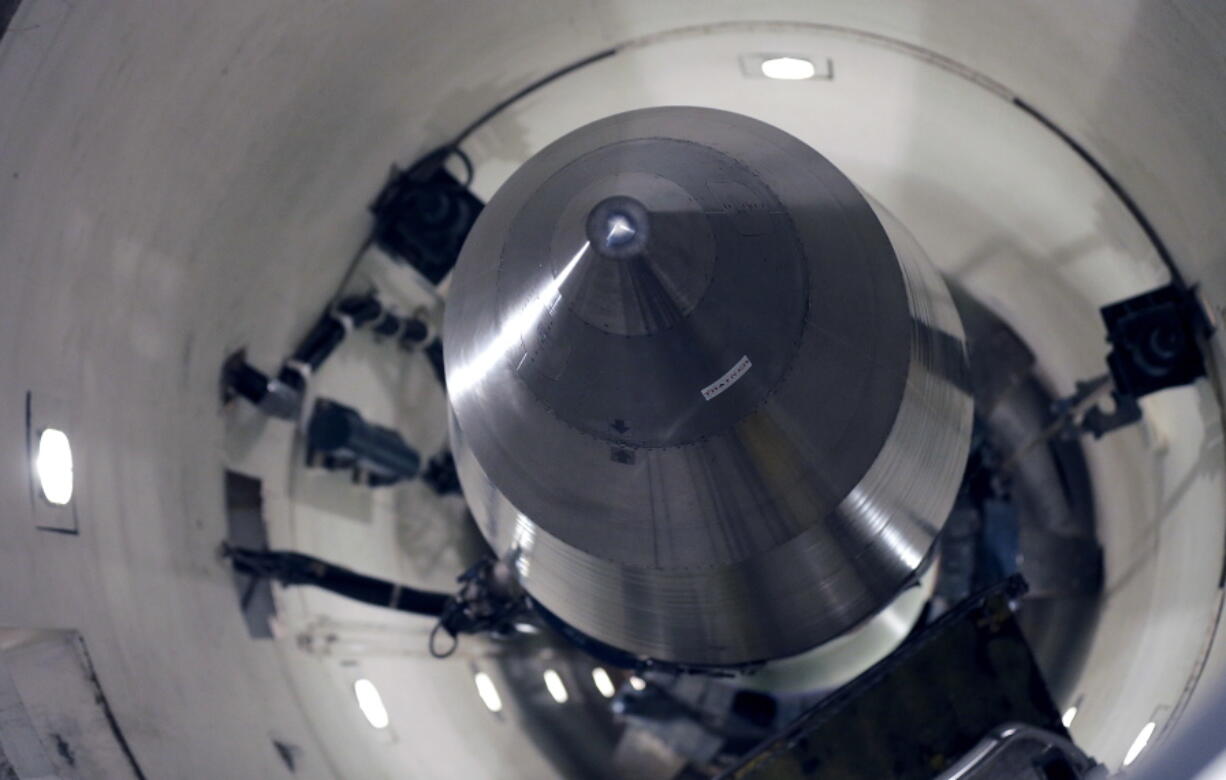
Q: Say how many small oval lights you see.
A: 9